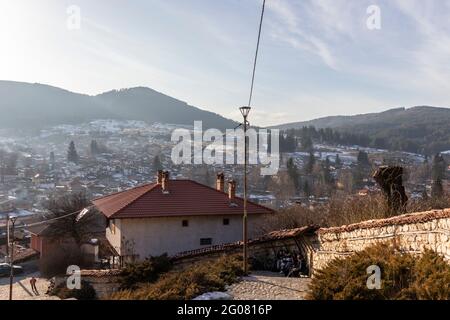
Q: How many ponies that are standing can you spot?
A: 0